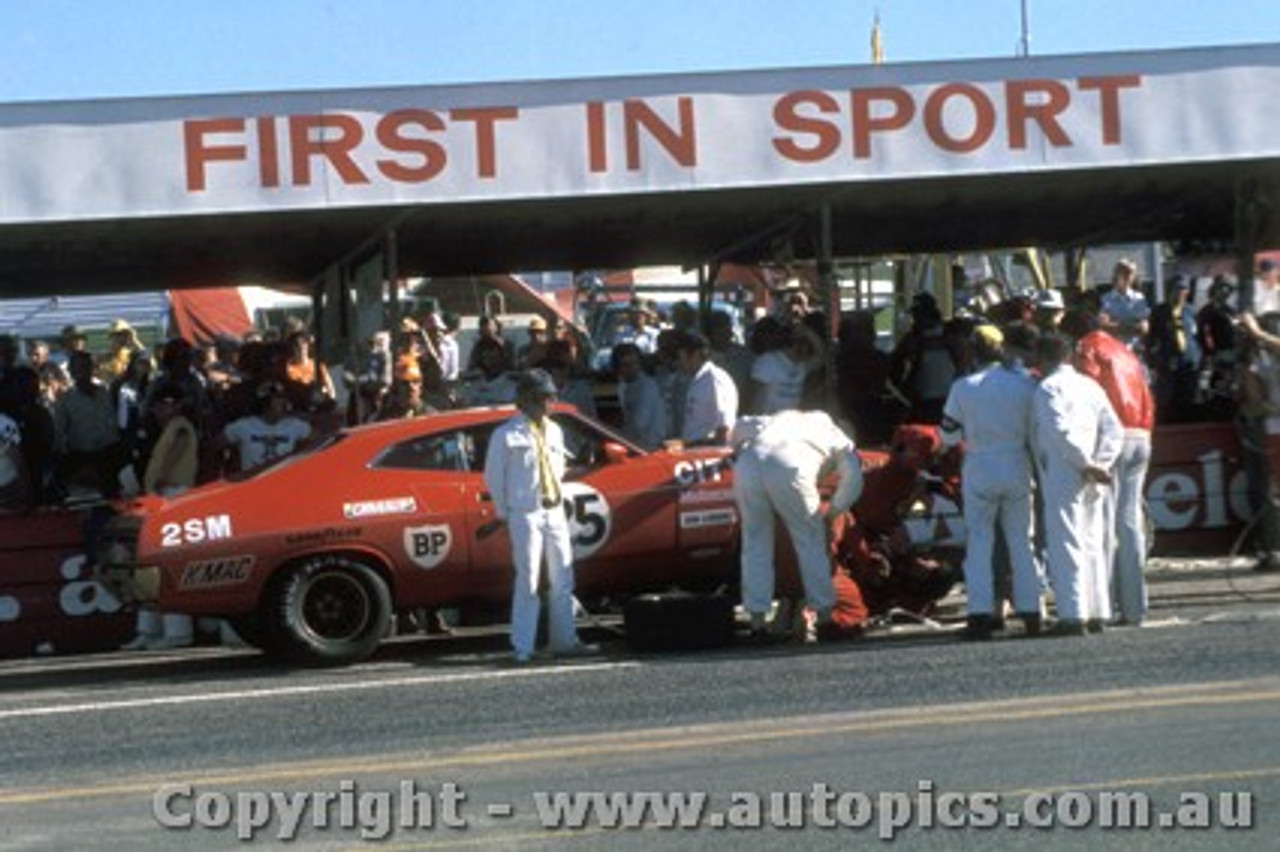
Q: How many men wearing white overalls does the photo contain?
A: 4